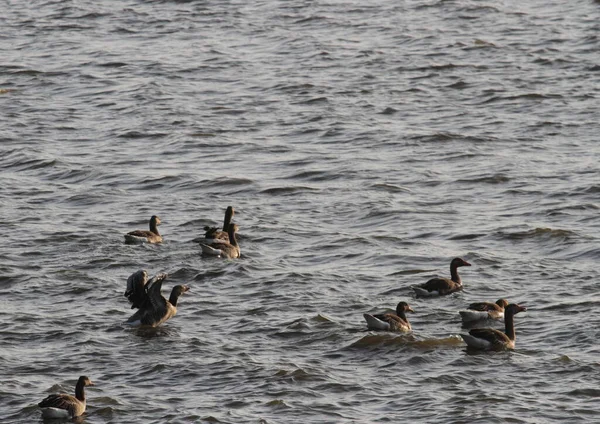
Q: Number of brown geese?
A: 9